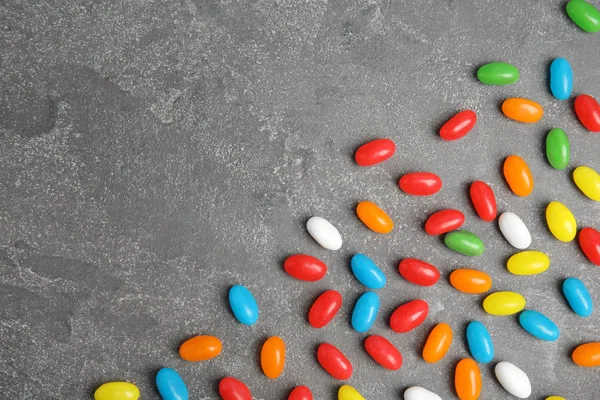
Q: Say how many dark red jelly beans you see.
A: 15